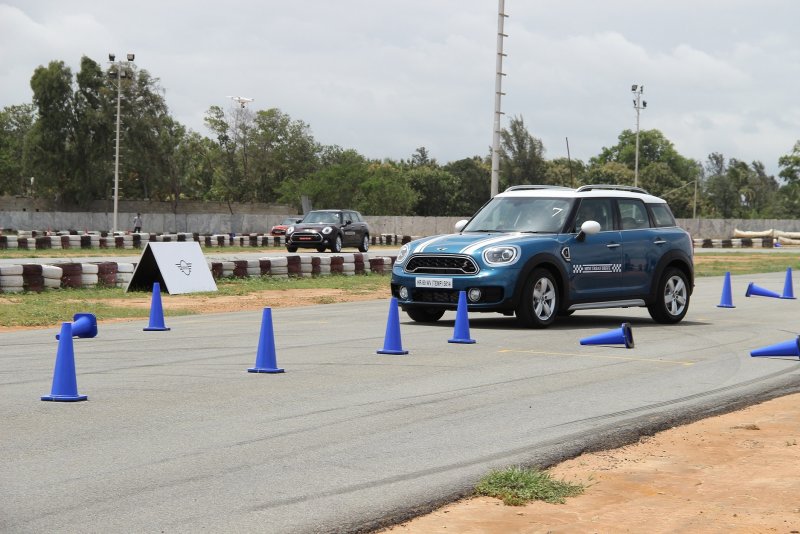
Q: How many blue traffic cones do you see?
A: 11